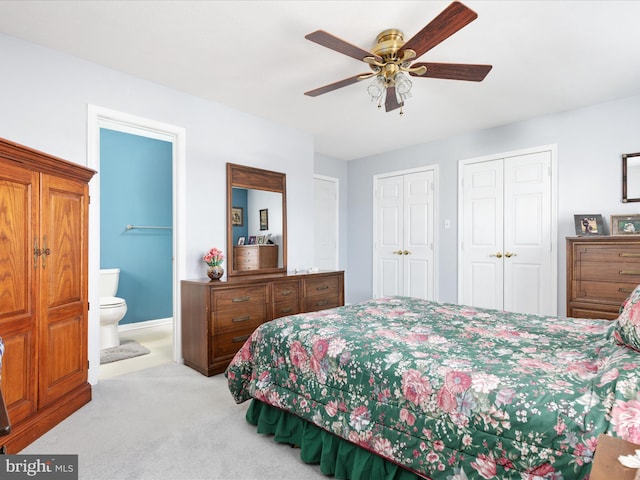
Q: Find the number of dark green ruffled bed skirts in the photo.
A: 1